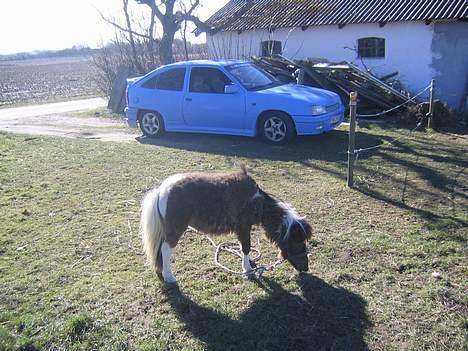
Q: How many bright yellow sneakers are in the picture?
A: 0